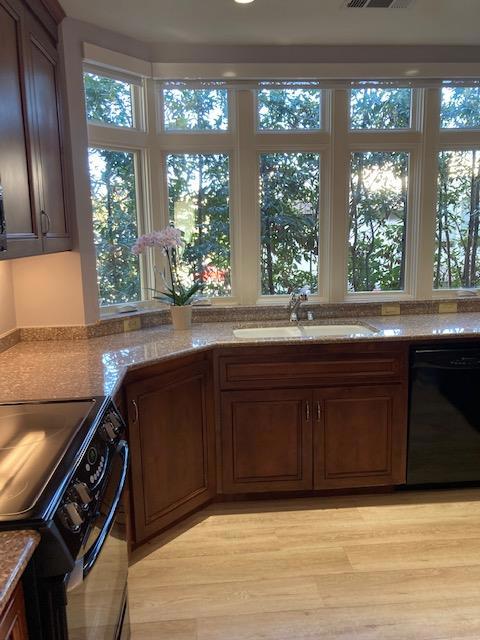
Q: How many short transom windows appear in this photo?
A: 5